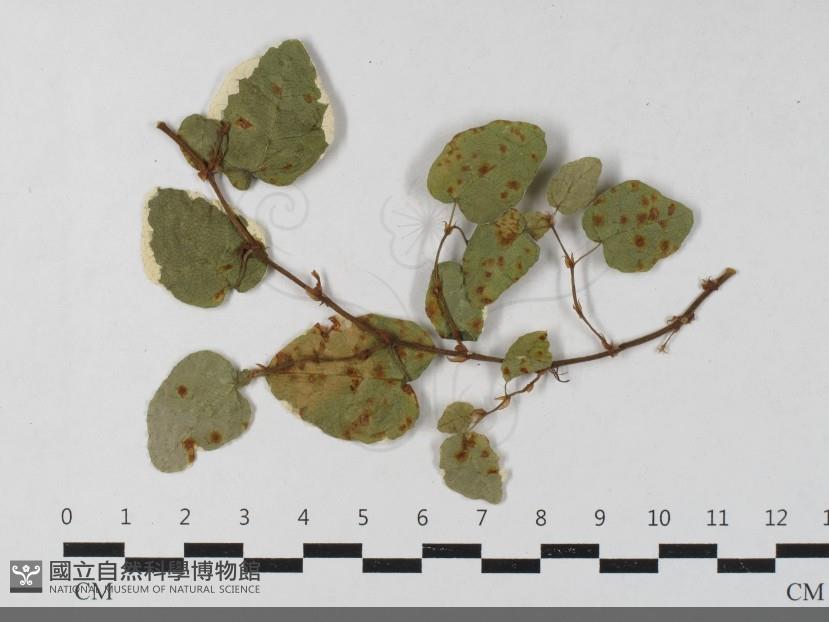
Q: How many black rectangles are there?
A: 13